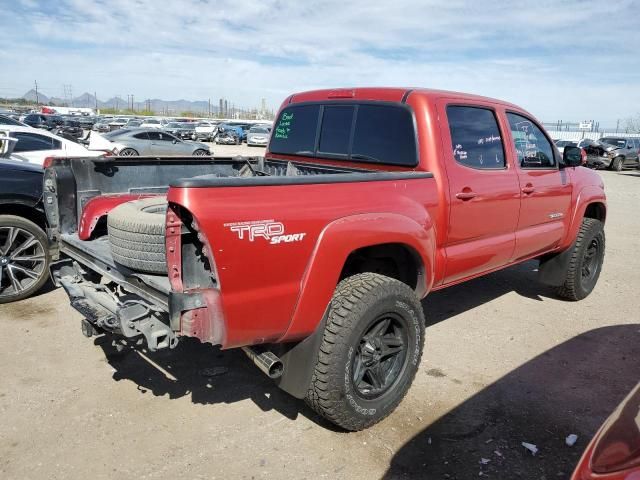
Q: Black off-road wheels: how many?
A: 2